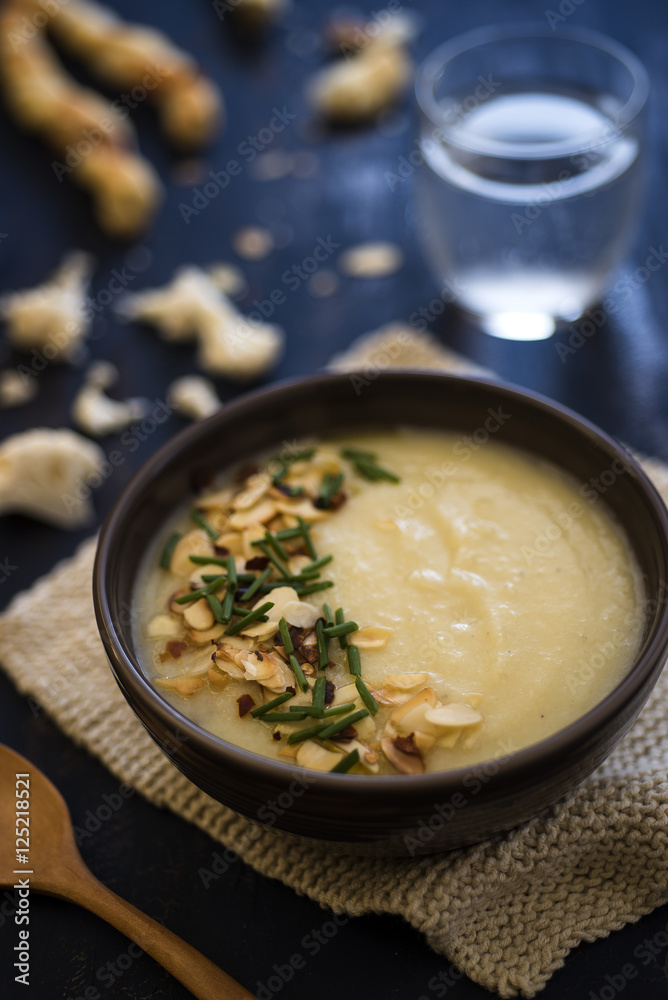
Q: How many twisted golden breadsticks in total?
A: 2